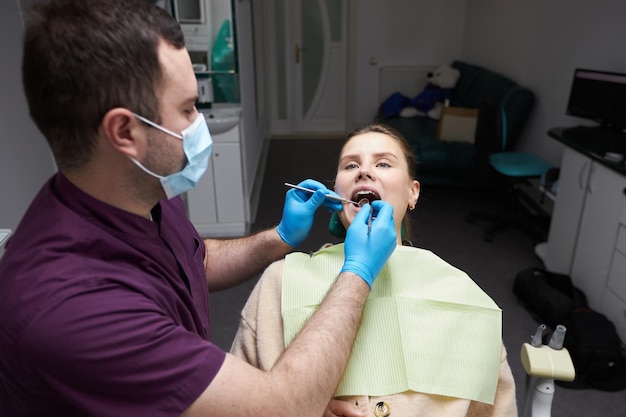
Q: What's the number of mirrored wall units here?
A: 1